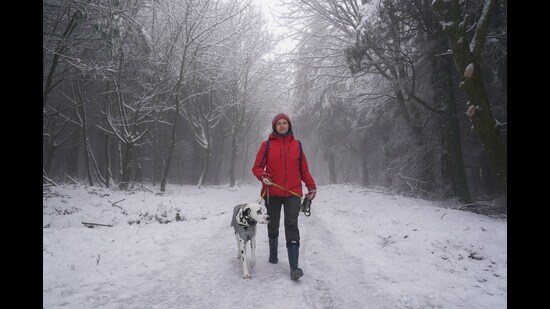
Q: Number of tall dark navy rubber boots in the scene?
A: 2